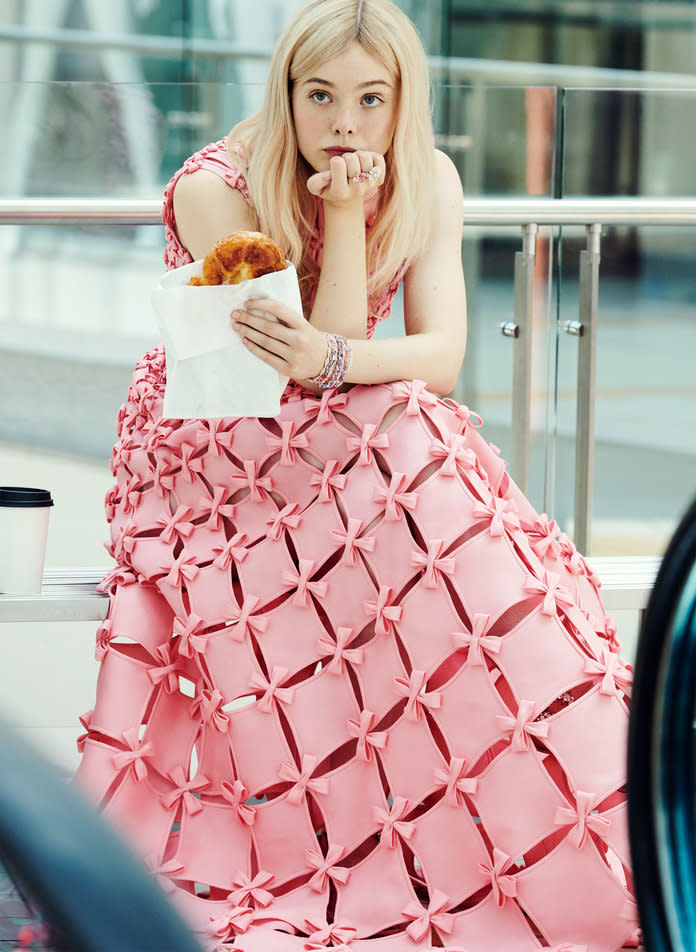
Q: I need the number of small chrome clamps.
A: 2